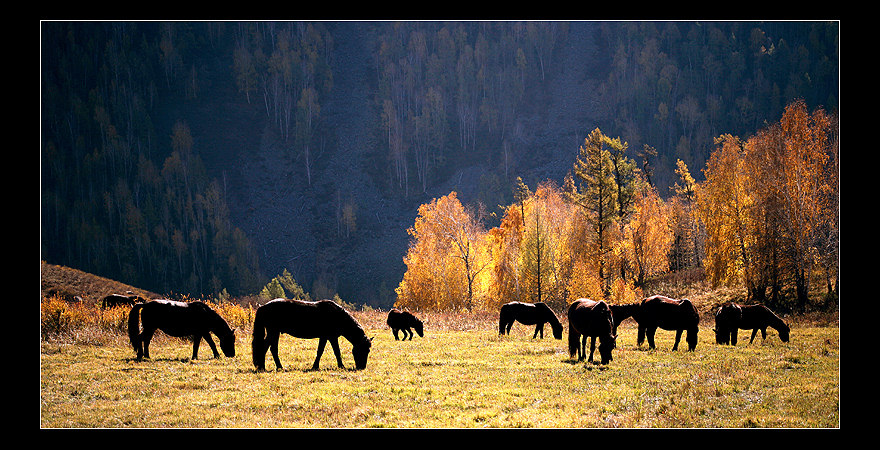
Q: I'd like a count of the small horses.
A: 1